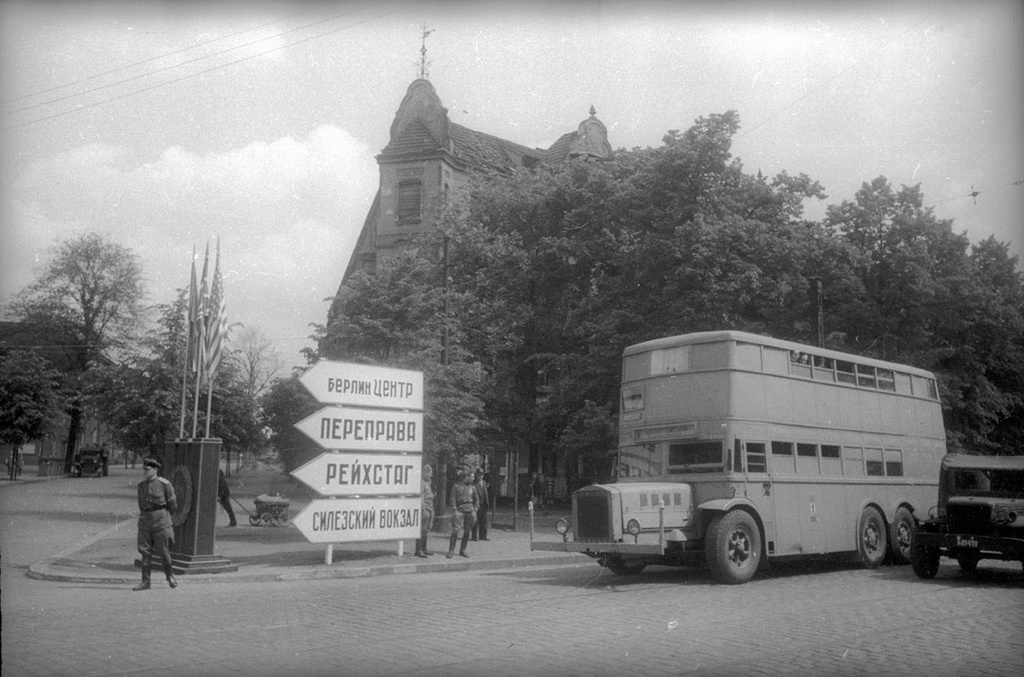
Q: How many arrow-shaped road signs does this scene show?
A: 4